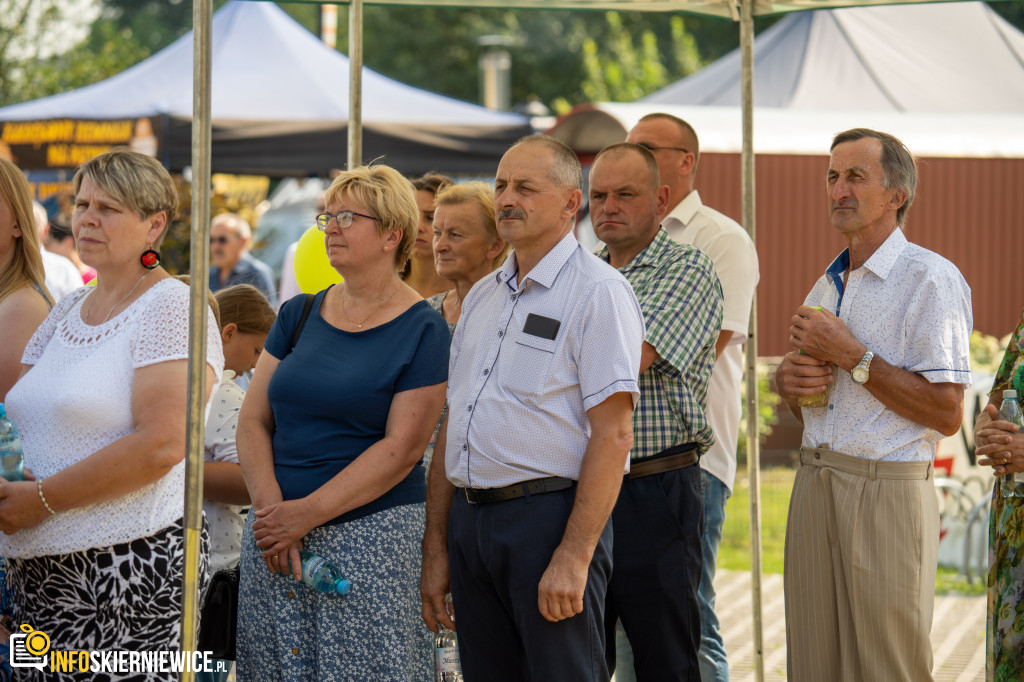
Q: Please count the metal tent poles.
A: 3